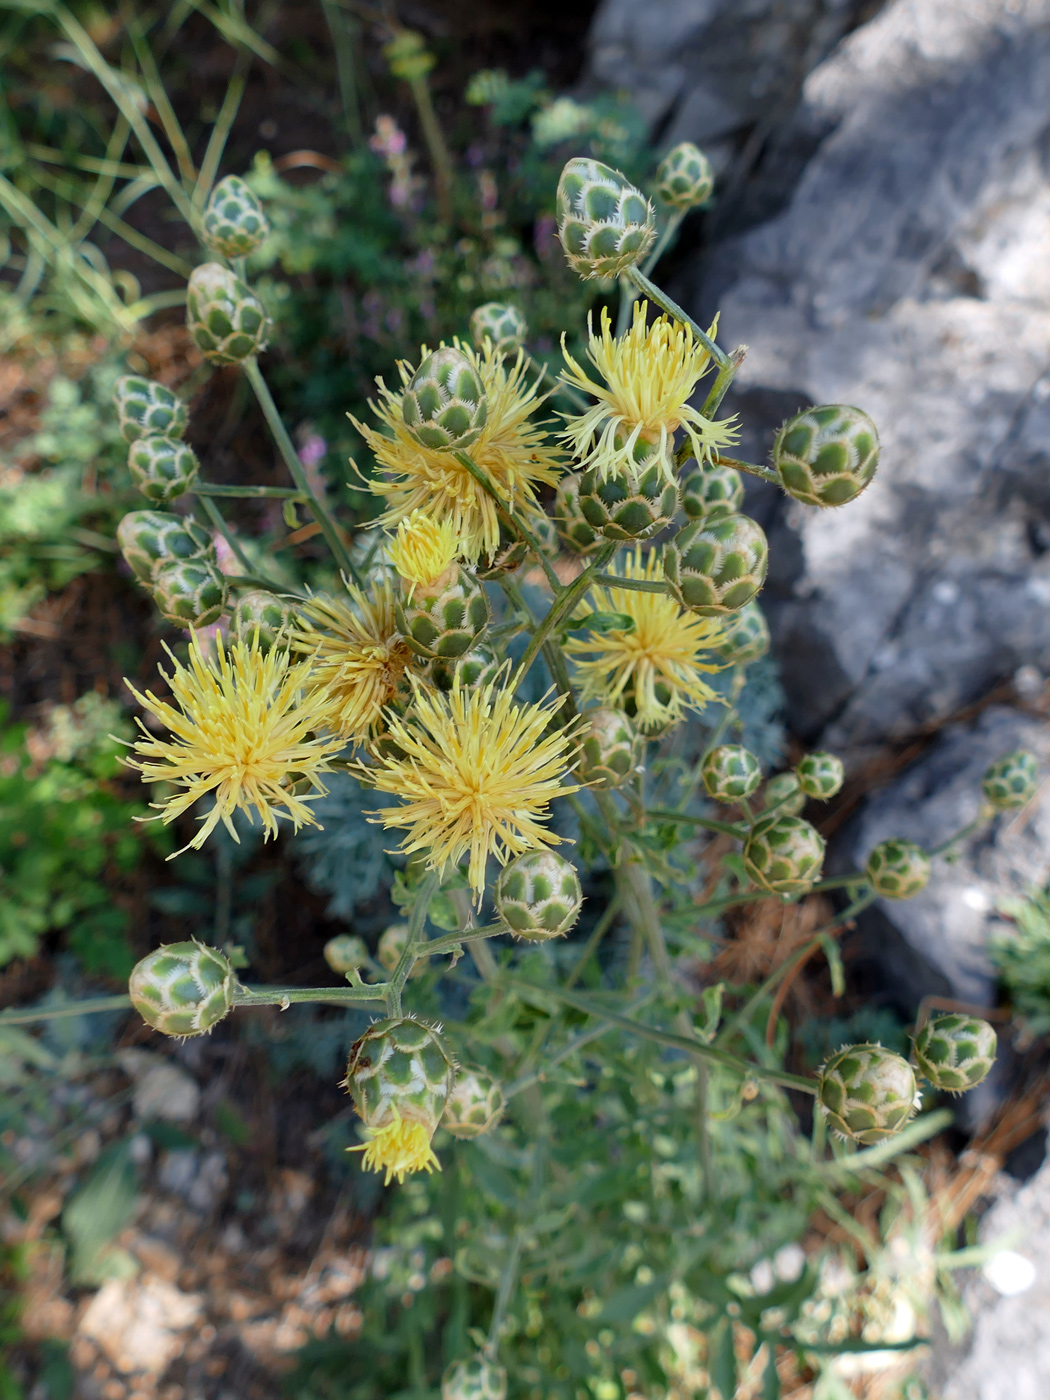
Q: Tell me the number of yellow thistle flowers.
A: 8